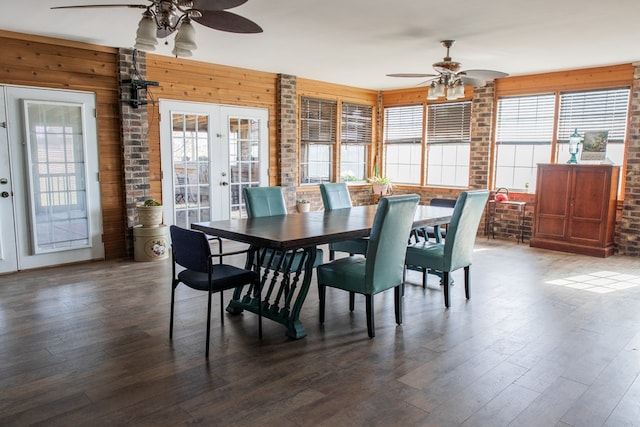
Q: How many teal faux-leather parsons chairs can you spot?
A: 4